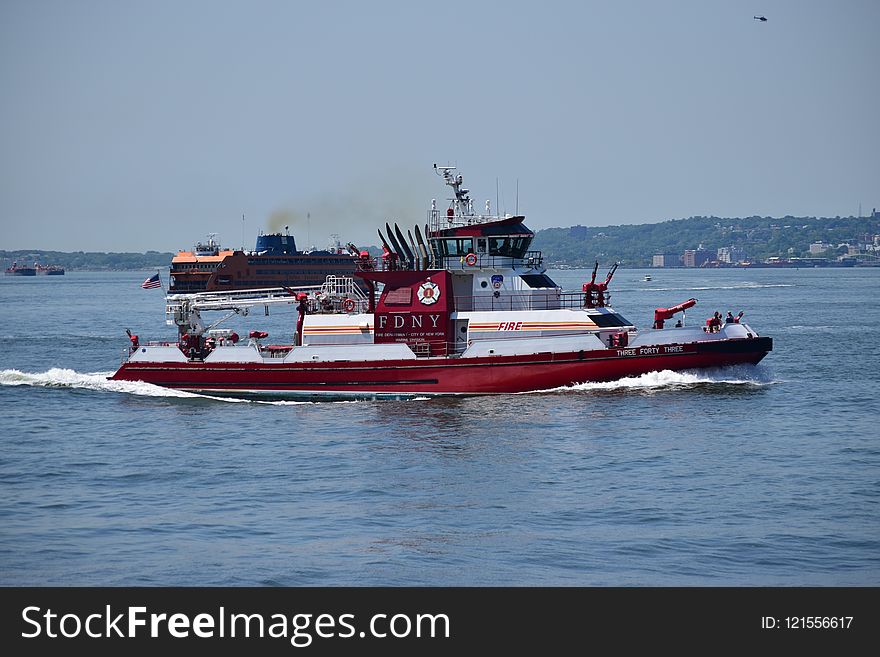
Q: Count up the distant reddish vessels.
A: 2